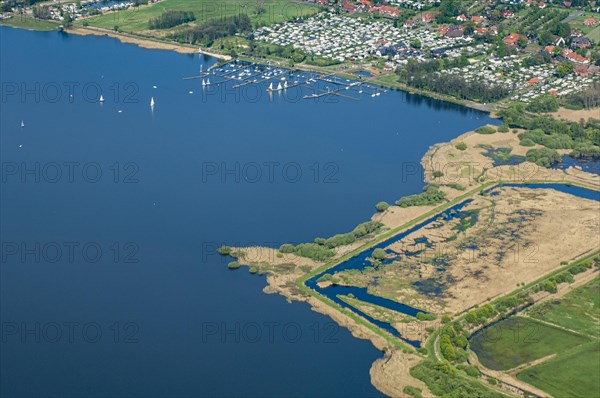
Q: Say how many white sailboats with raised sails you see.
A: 8